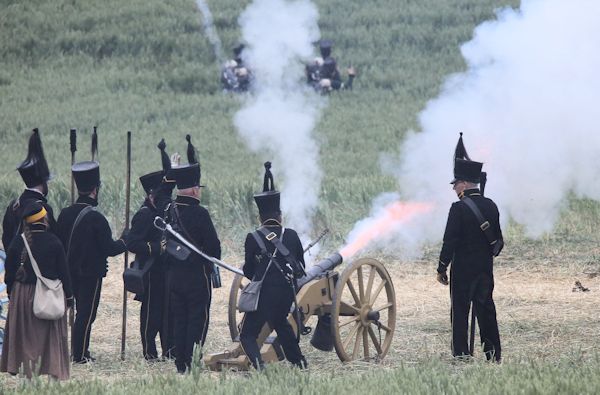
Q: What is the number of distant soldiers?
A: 2